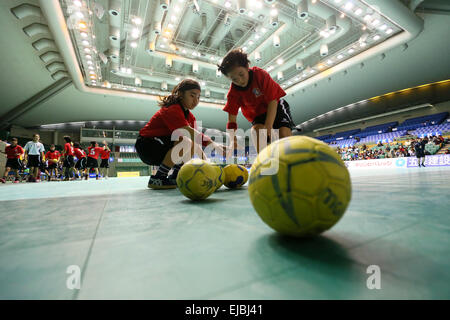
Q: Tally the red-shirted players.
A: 8